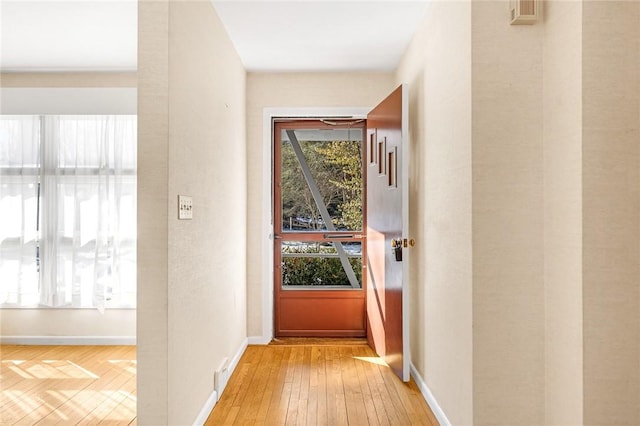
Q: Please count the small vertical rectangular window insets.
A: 3